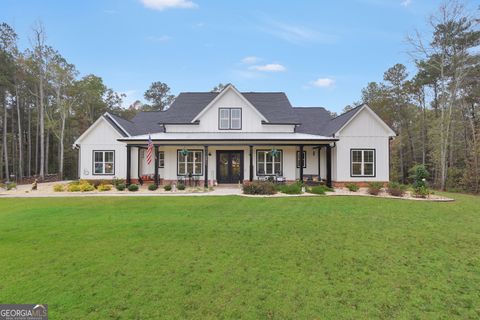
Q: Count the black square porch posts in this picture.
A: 6